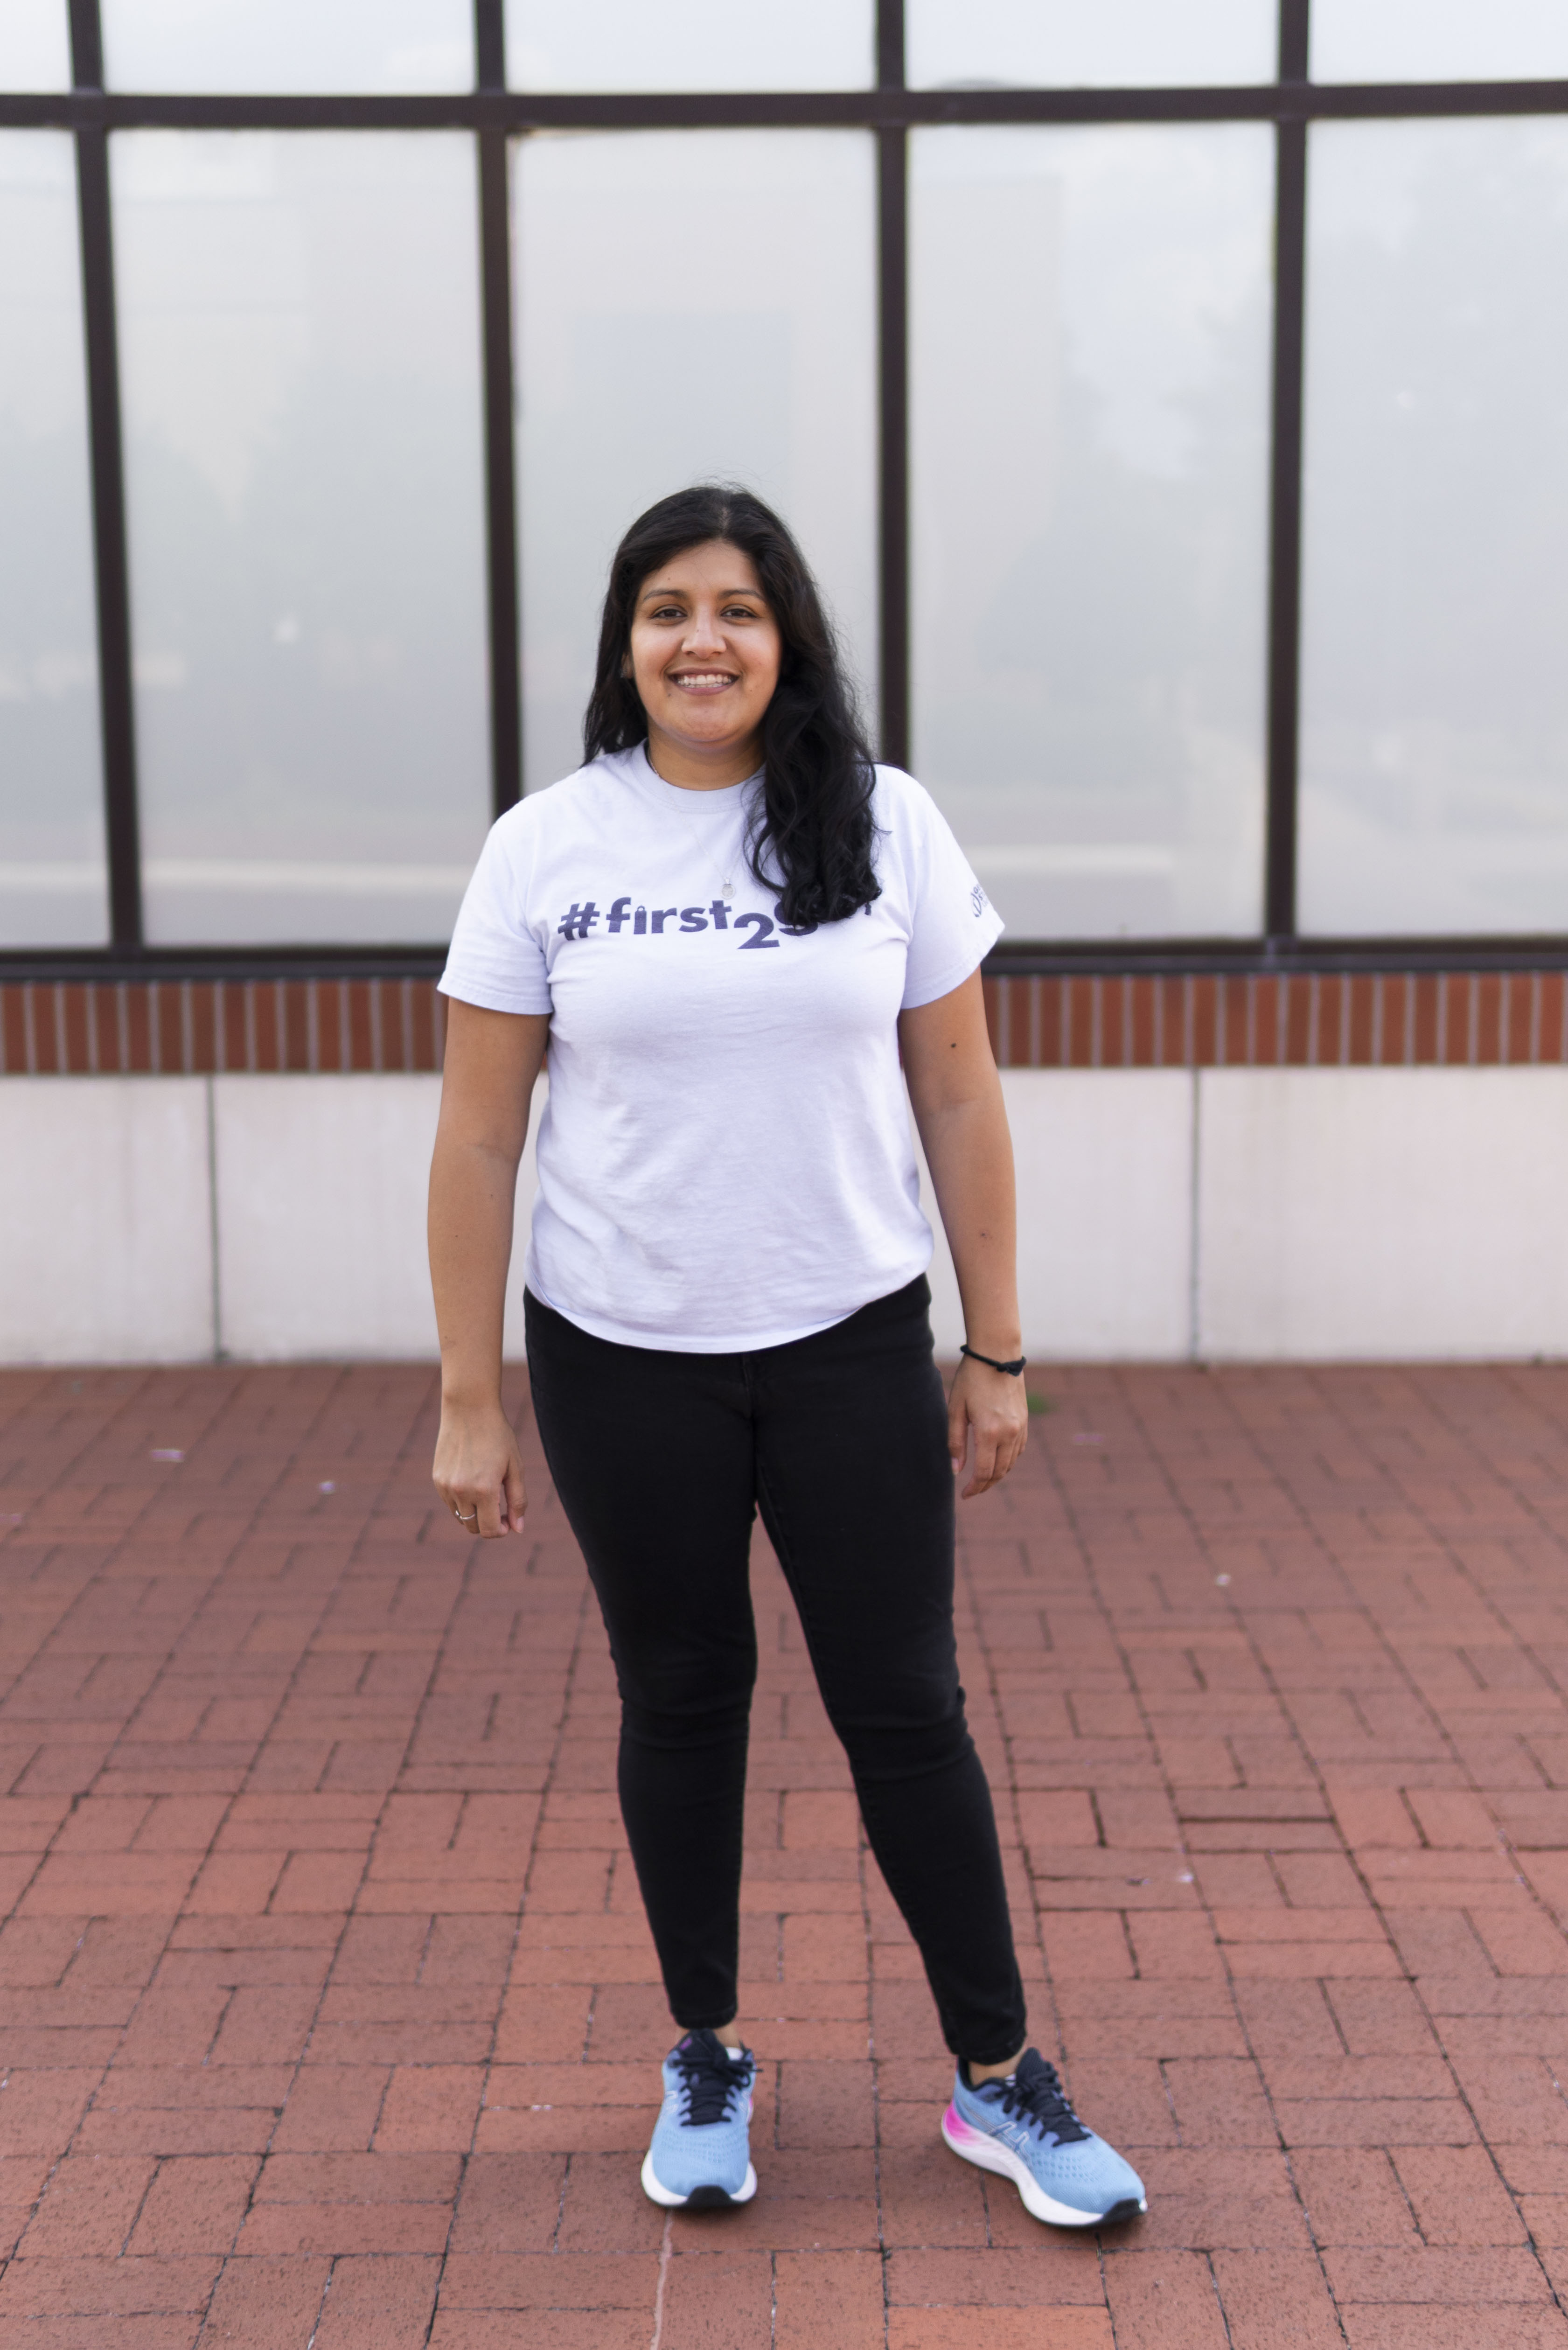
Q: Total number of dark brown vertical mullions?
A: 4